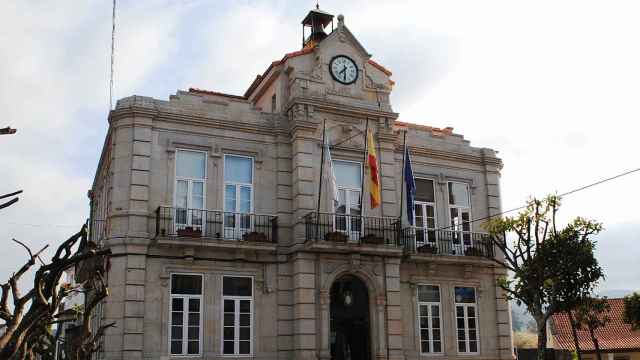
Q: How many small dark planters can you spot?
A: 6